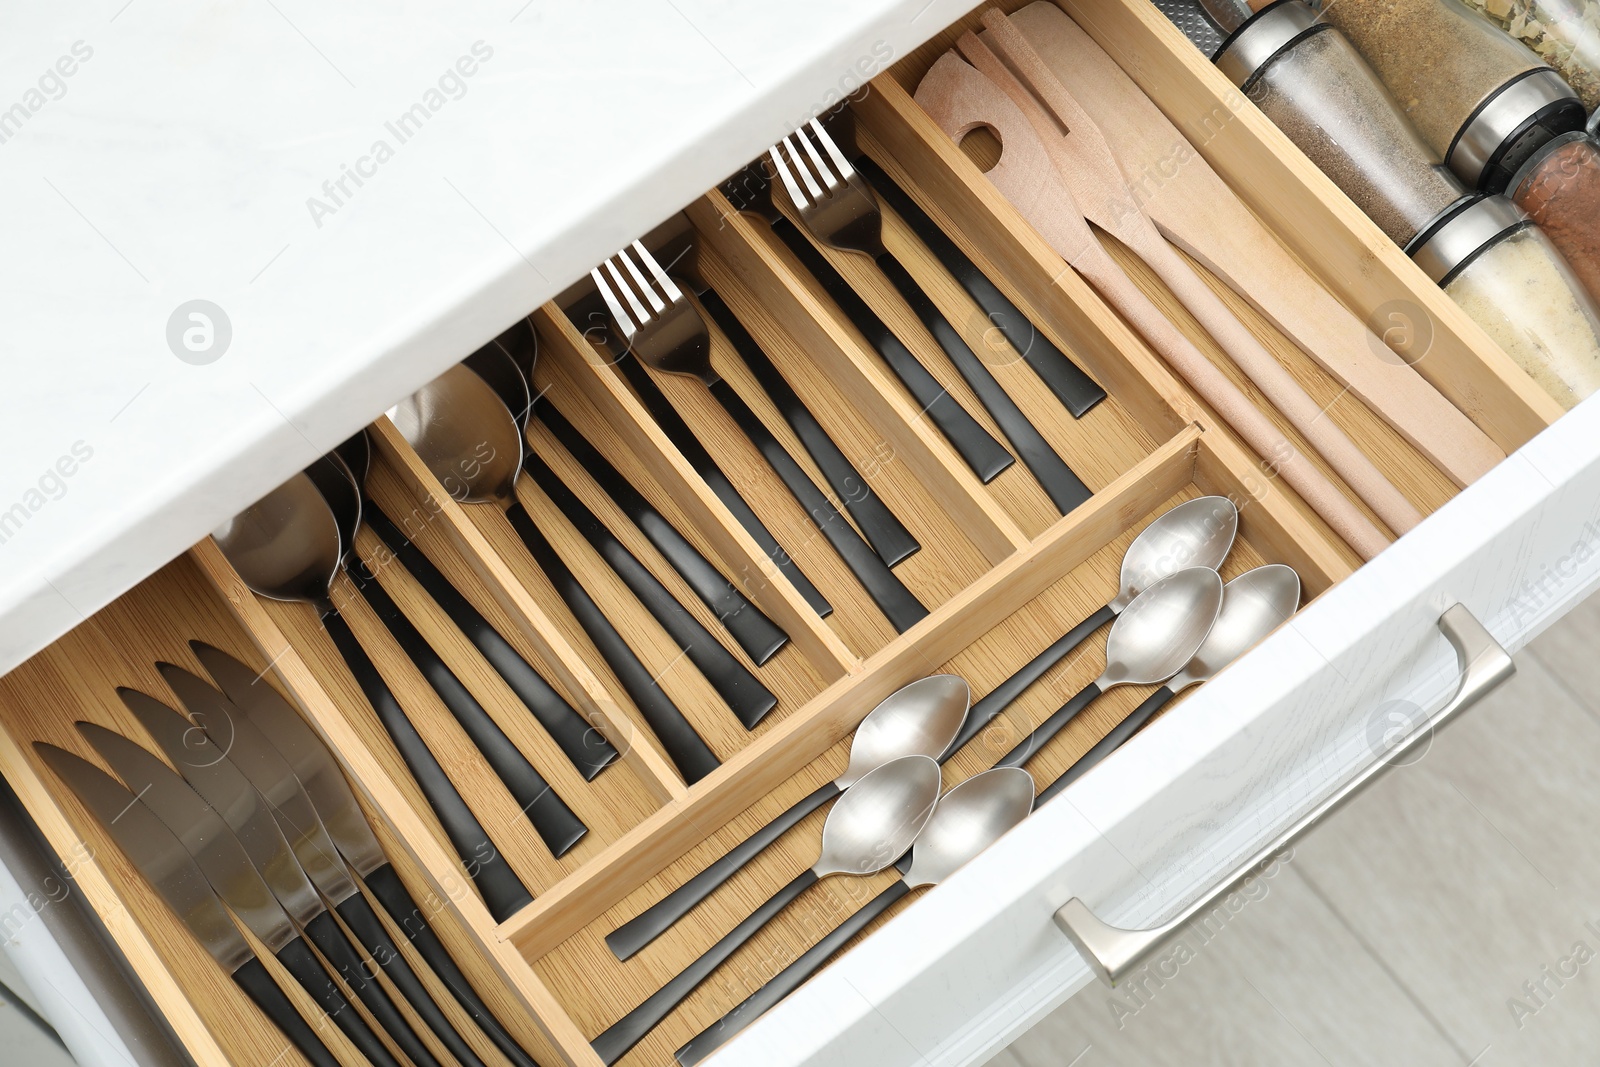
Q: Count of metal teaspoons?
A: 6